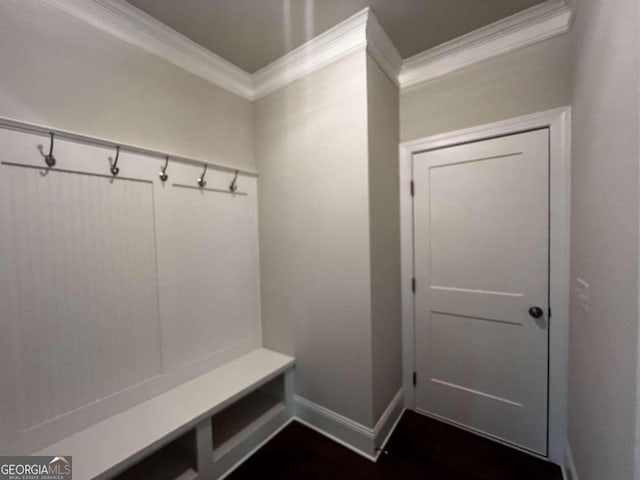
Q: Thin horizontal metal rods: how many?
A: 2